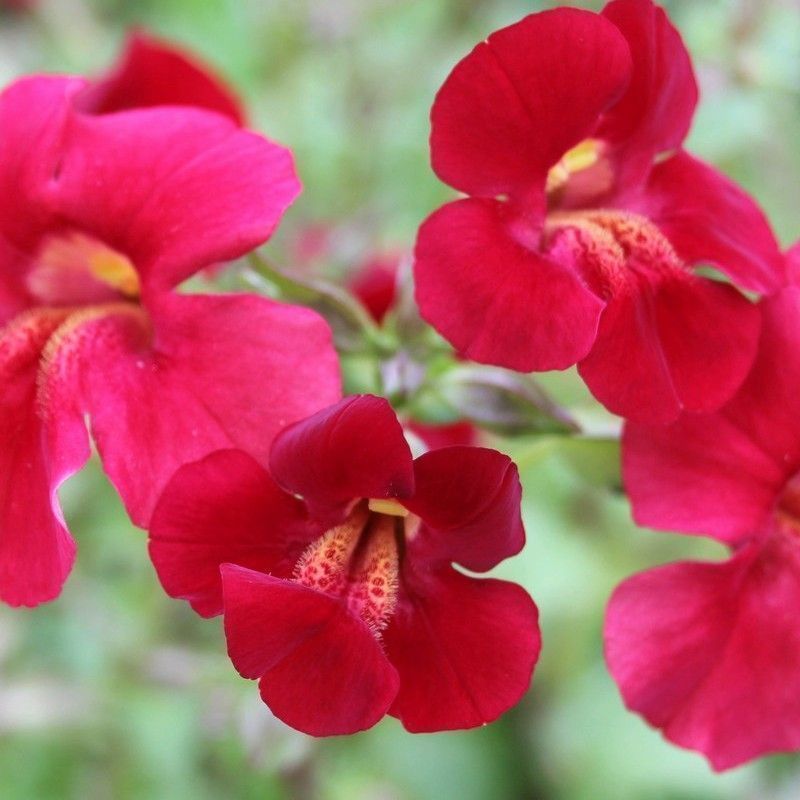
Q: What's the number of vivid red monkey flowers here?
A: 4